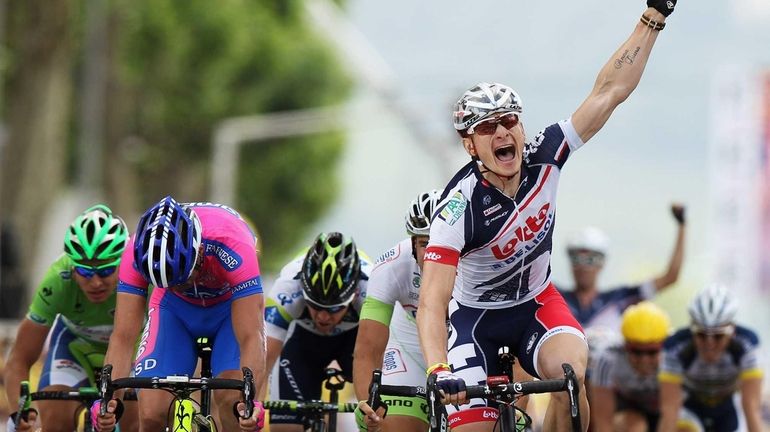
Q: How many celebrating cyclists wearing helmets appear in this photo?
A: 2